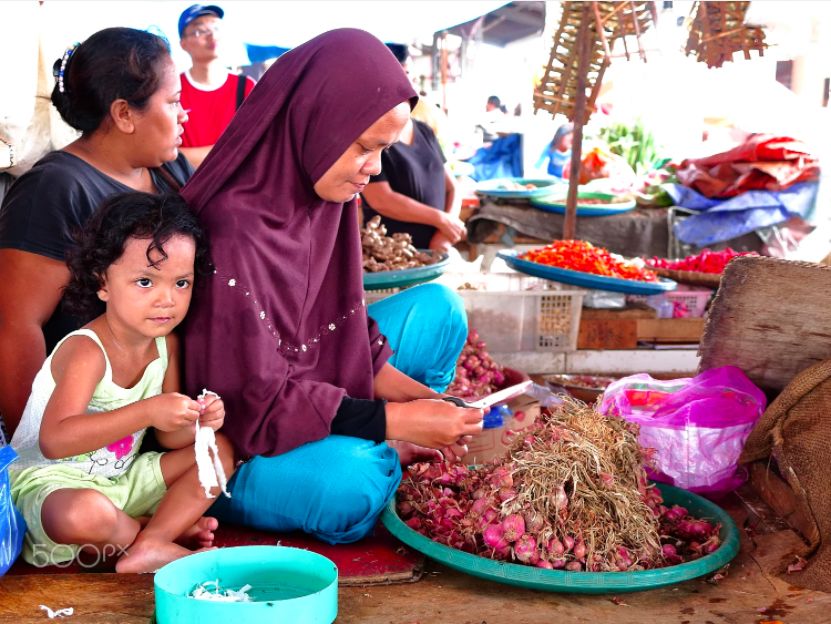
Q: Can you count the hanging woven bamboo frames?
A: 2